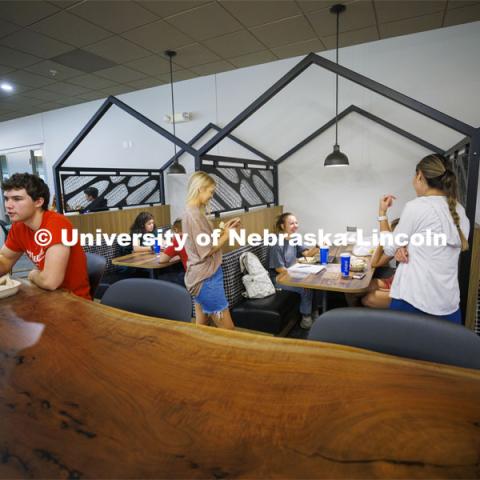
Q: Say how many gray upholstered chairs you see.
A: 3